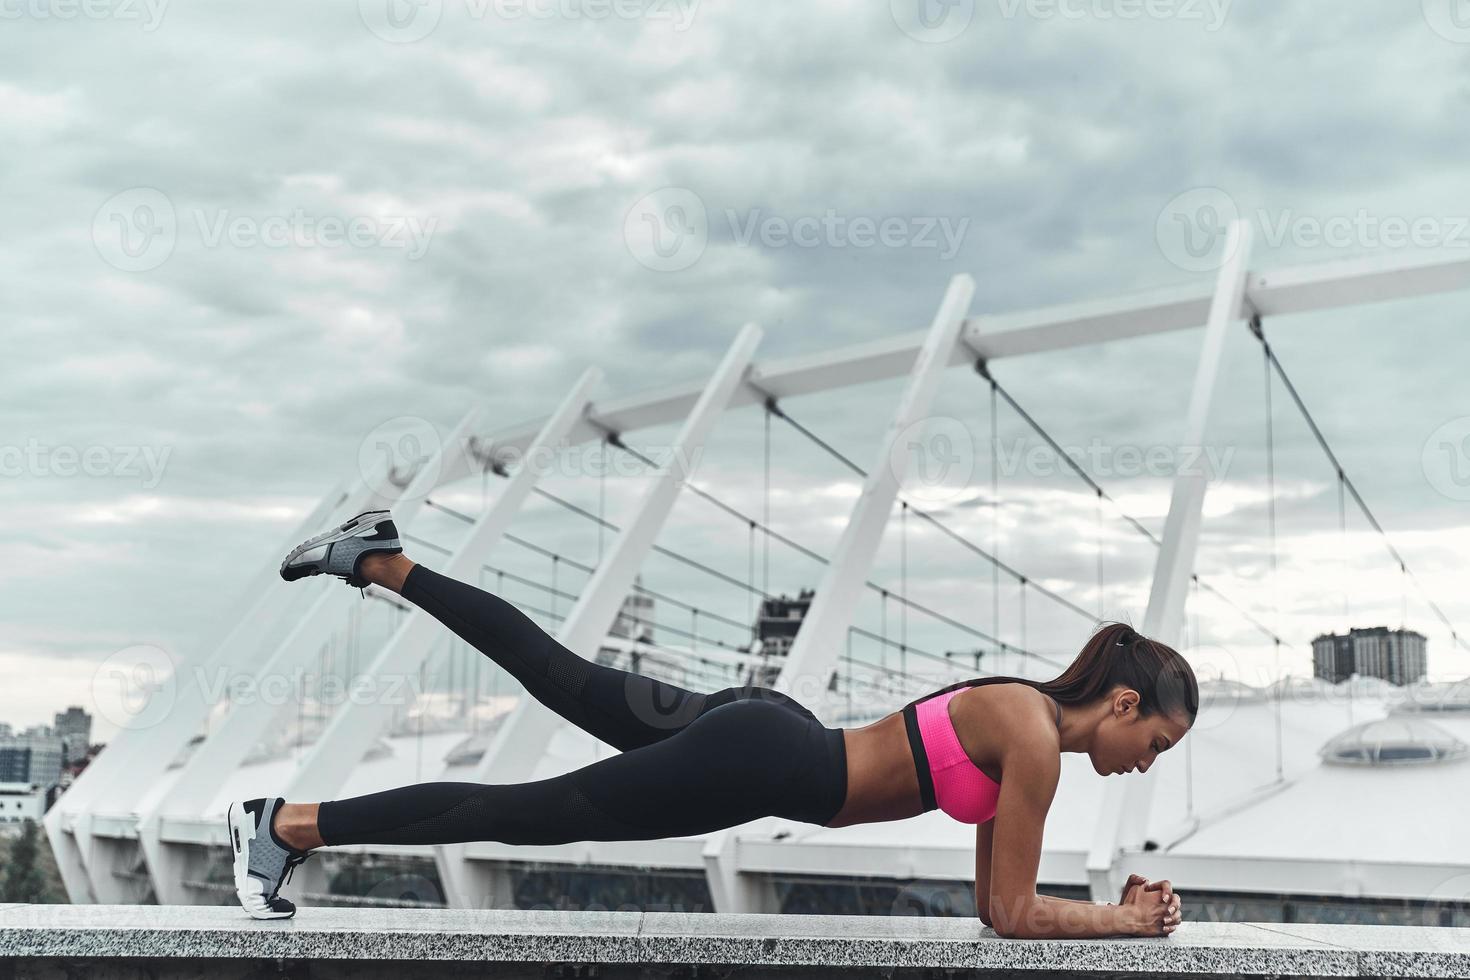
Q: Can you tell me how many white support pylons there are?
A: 7